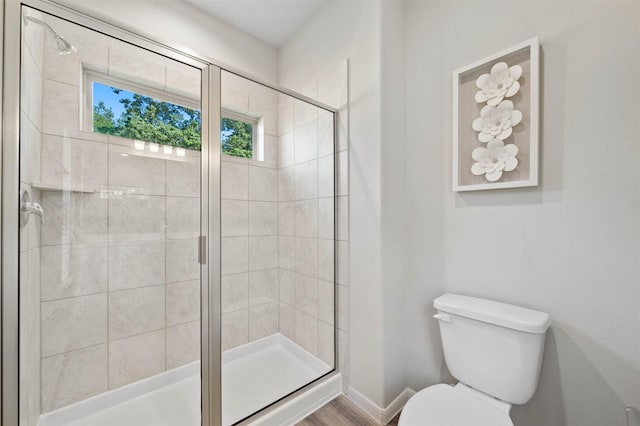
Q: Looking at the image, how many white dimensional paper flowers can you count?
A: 3